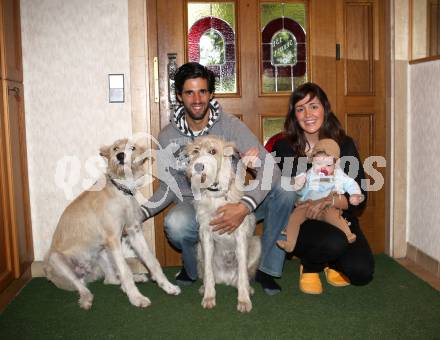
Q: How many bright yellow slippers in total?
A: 2